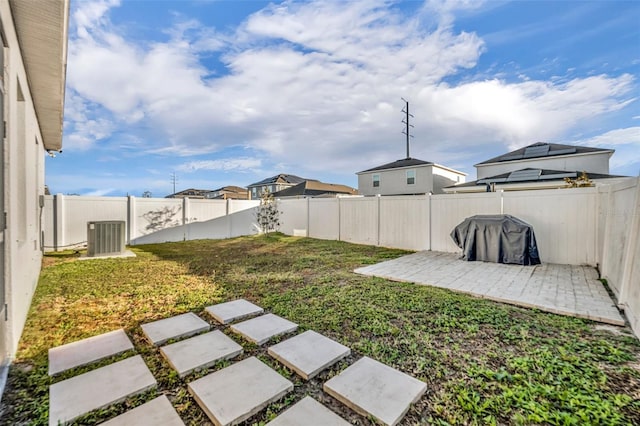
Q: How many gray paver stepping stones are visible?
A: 11